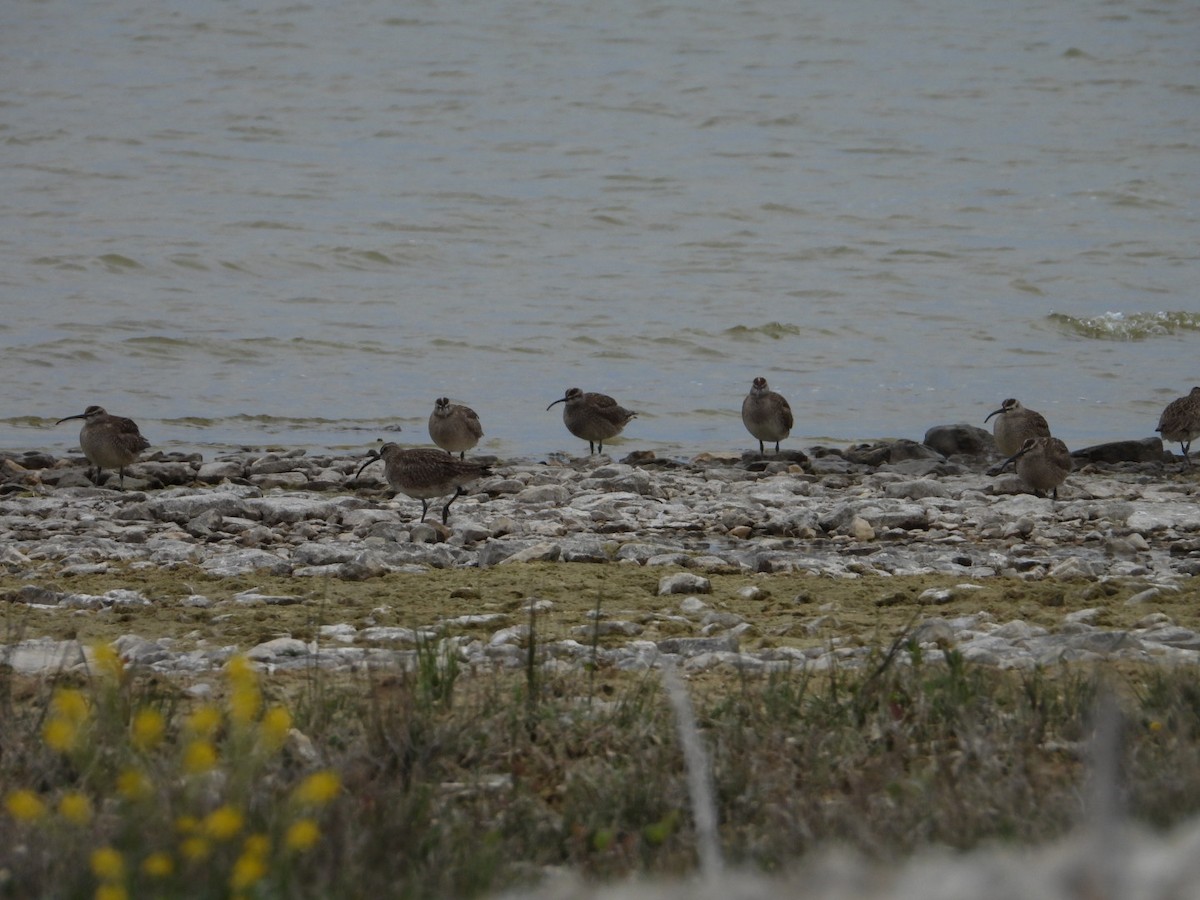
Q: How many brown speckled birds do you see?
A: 8